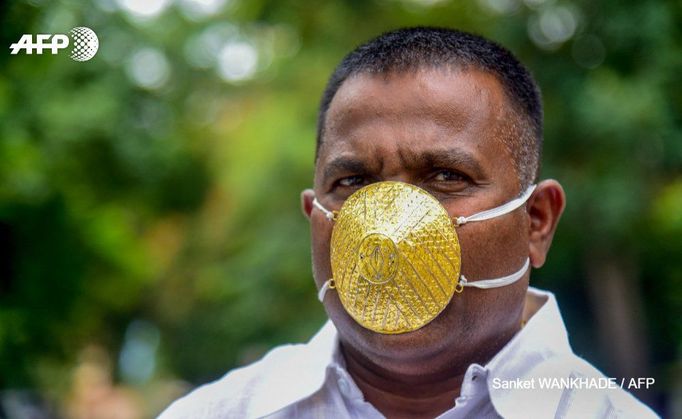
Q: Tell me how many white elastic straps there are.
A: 4